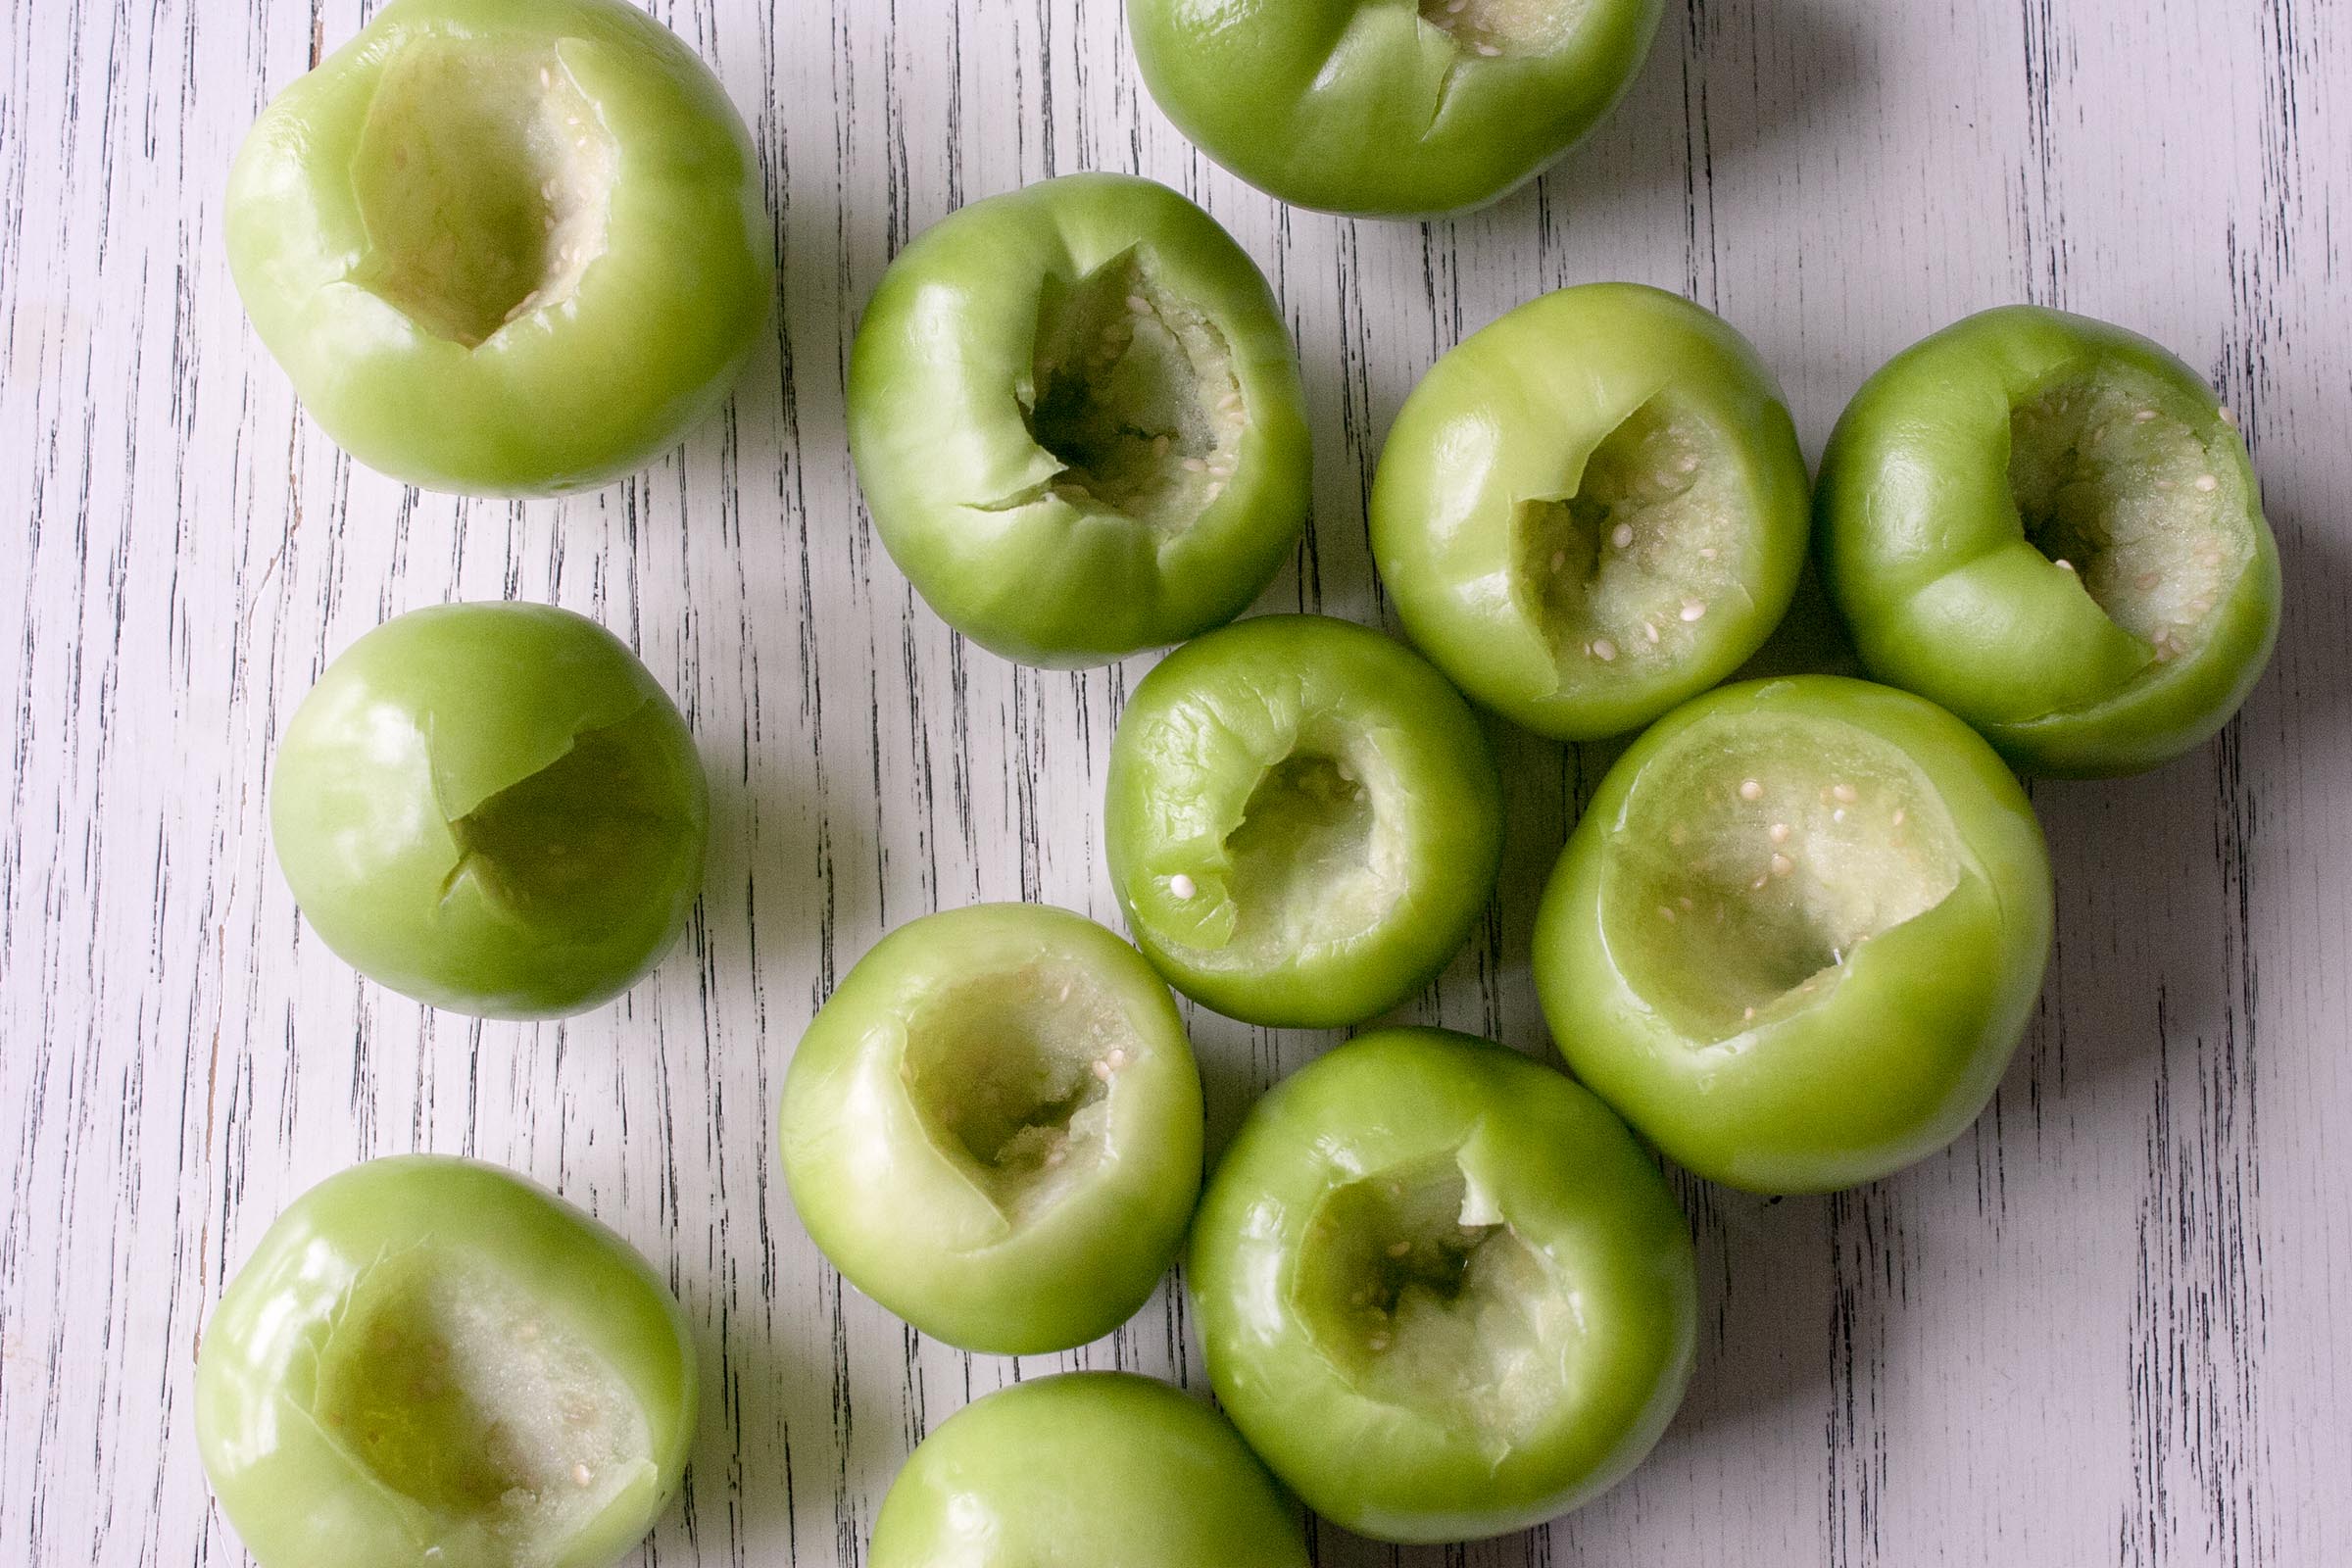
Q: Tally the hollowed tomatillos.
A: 11